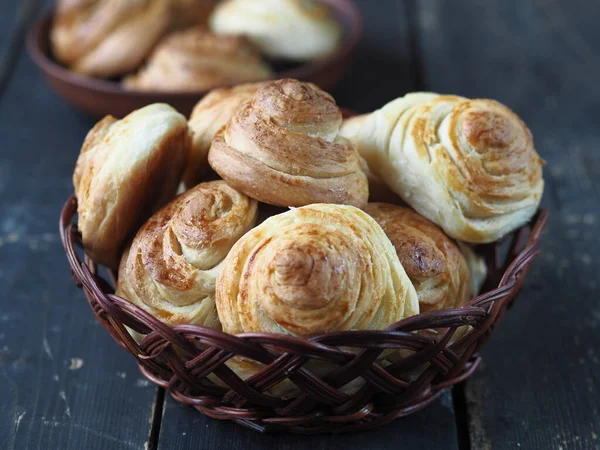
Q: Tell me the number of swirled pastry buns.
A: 11